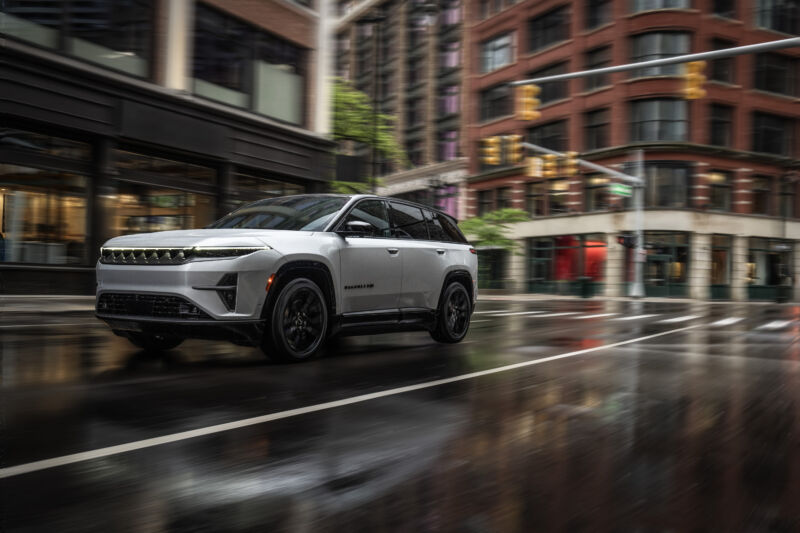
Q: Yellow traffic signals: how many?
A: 6